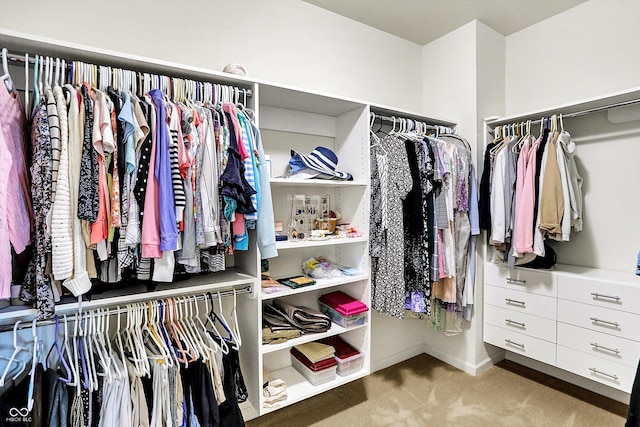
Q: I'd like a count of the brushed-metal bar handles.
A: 8